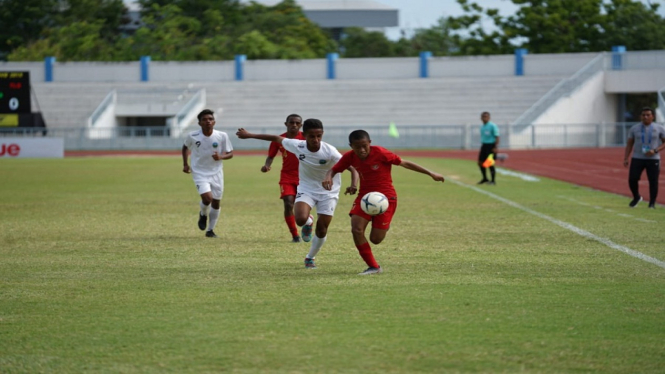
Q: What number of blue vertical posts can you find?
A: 7